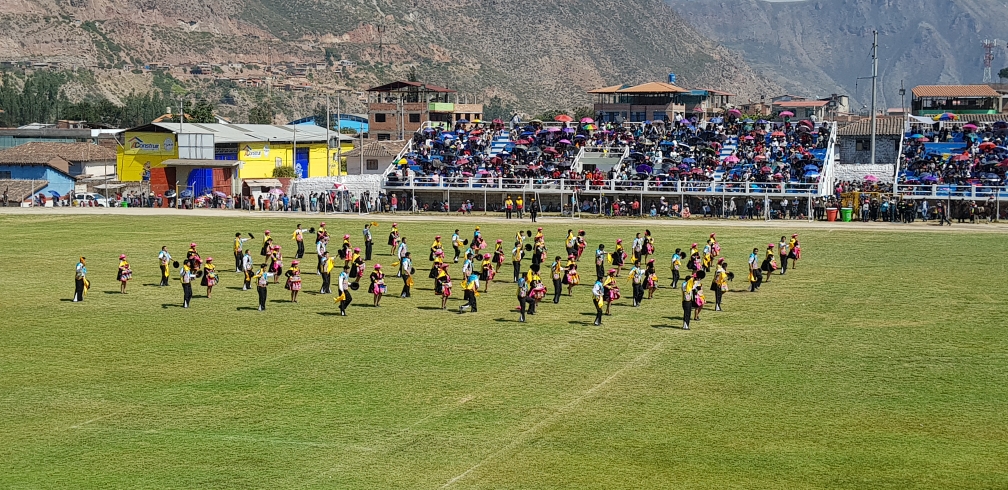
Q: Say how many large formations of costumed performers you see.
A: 1